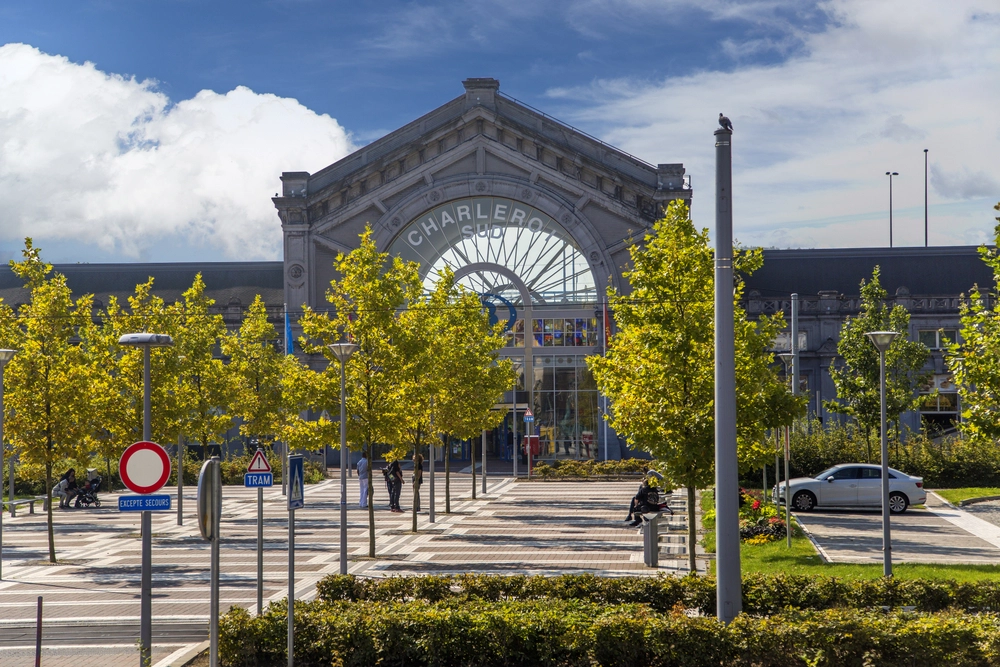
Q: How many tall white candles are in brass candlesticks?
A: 0